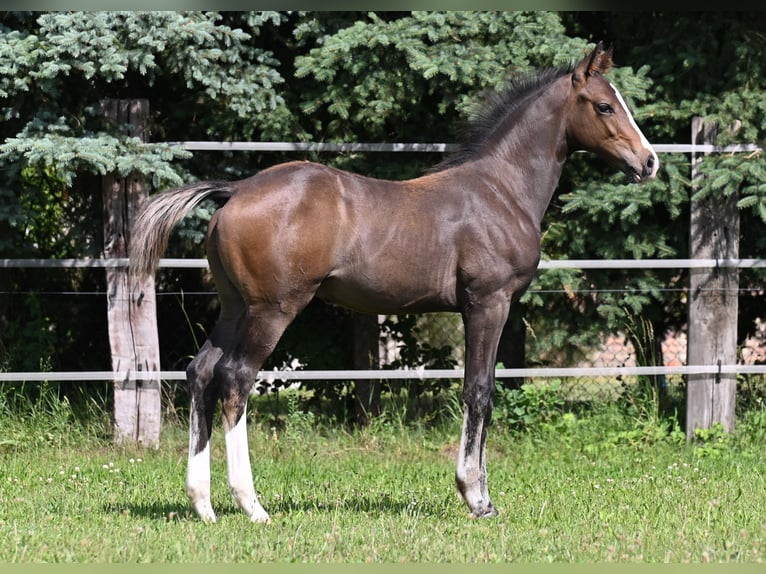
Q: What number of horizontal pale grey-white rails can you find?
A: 3